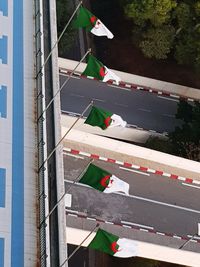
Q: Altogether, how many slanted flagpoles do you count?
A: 5